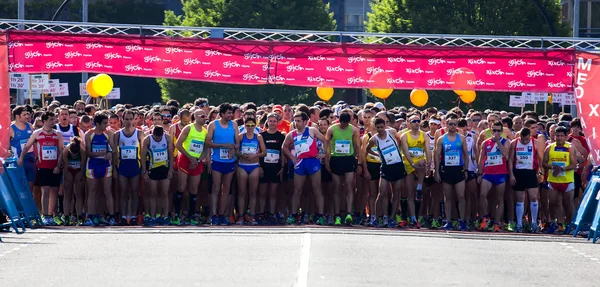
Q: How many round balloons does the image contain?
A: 7